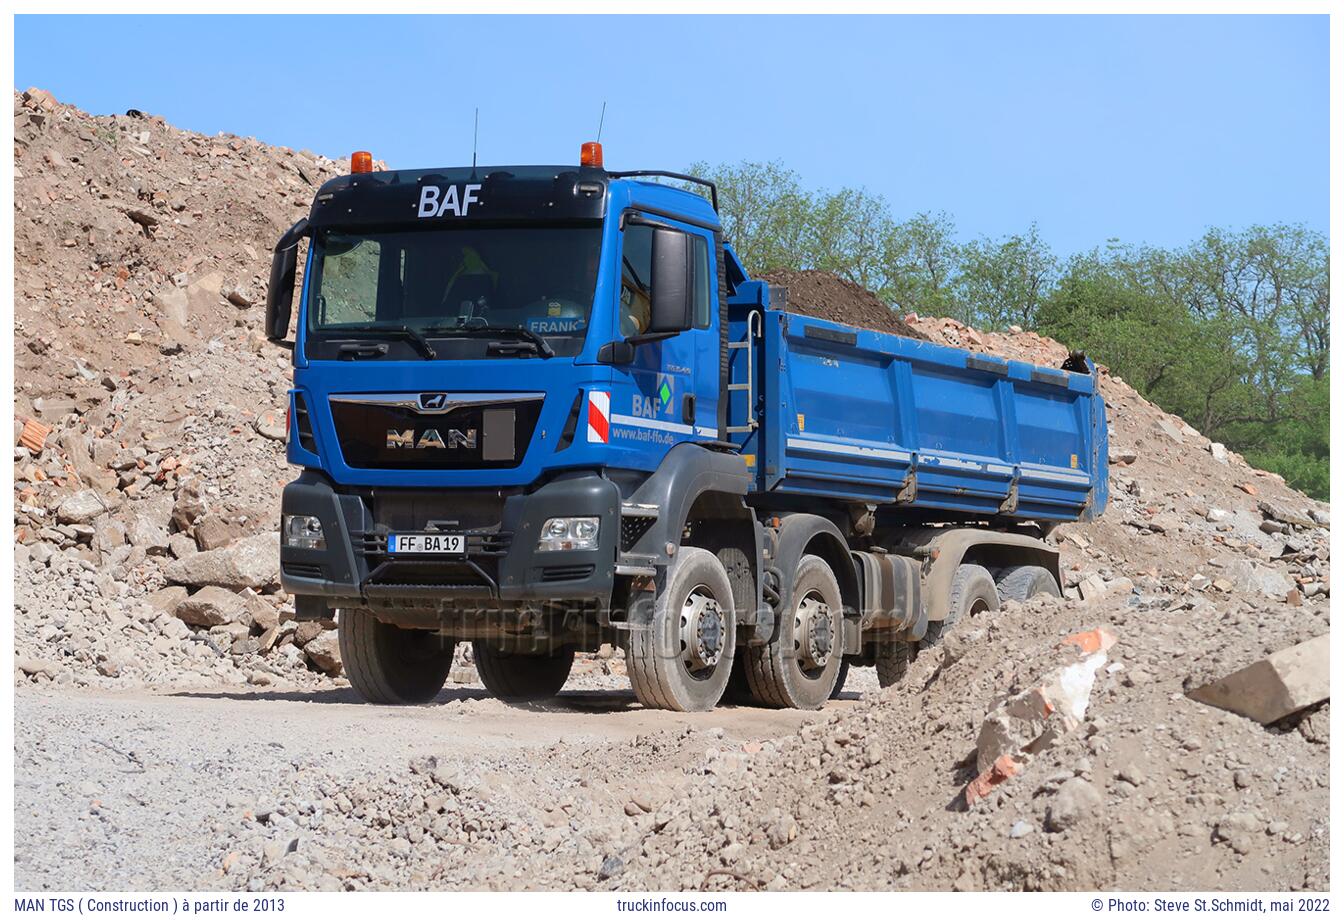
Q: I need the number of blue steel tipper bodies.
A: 1